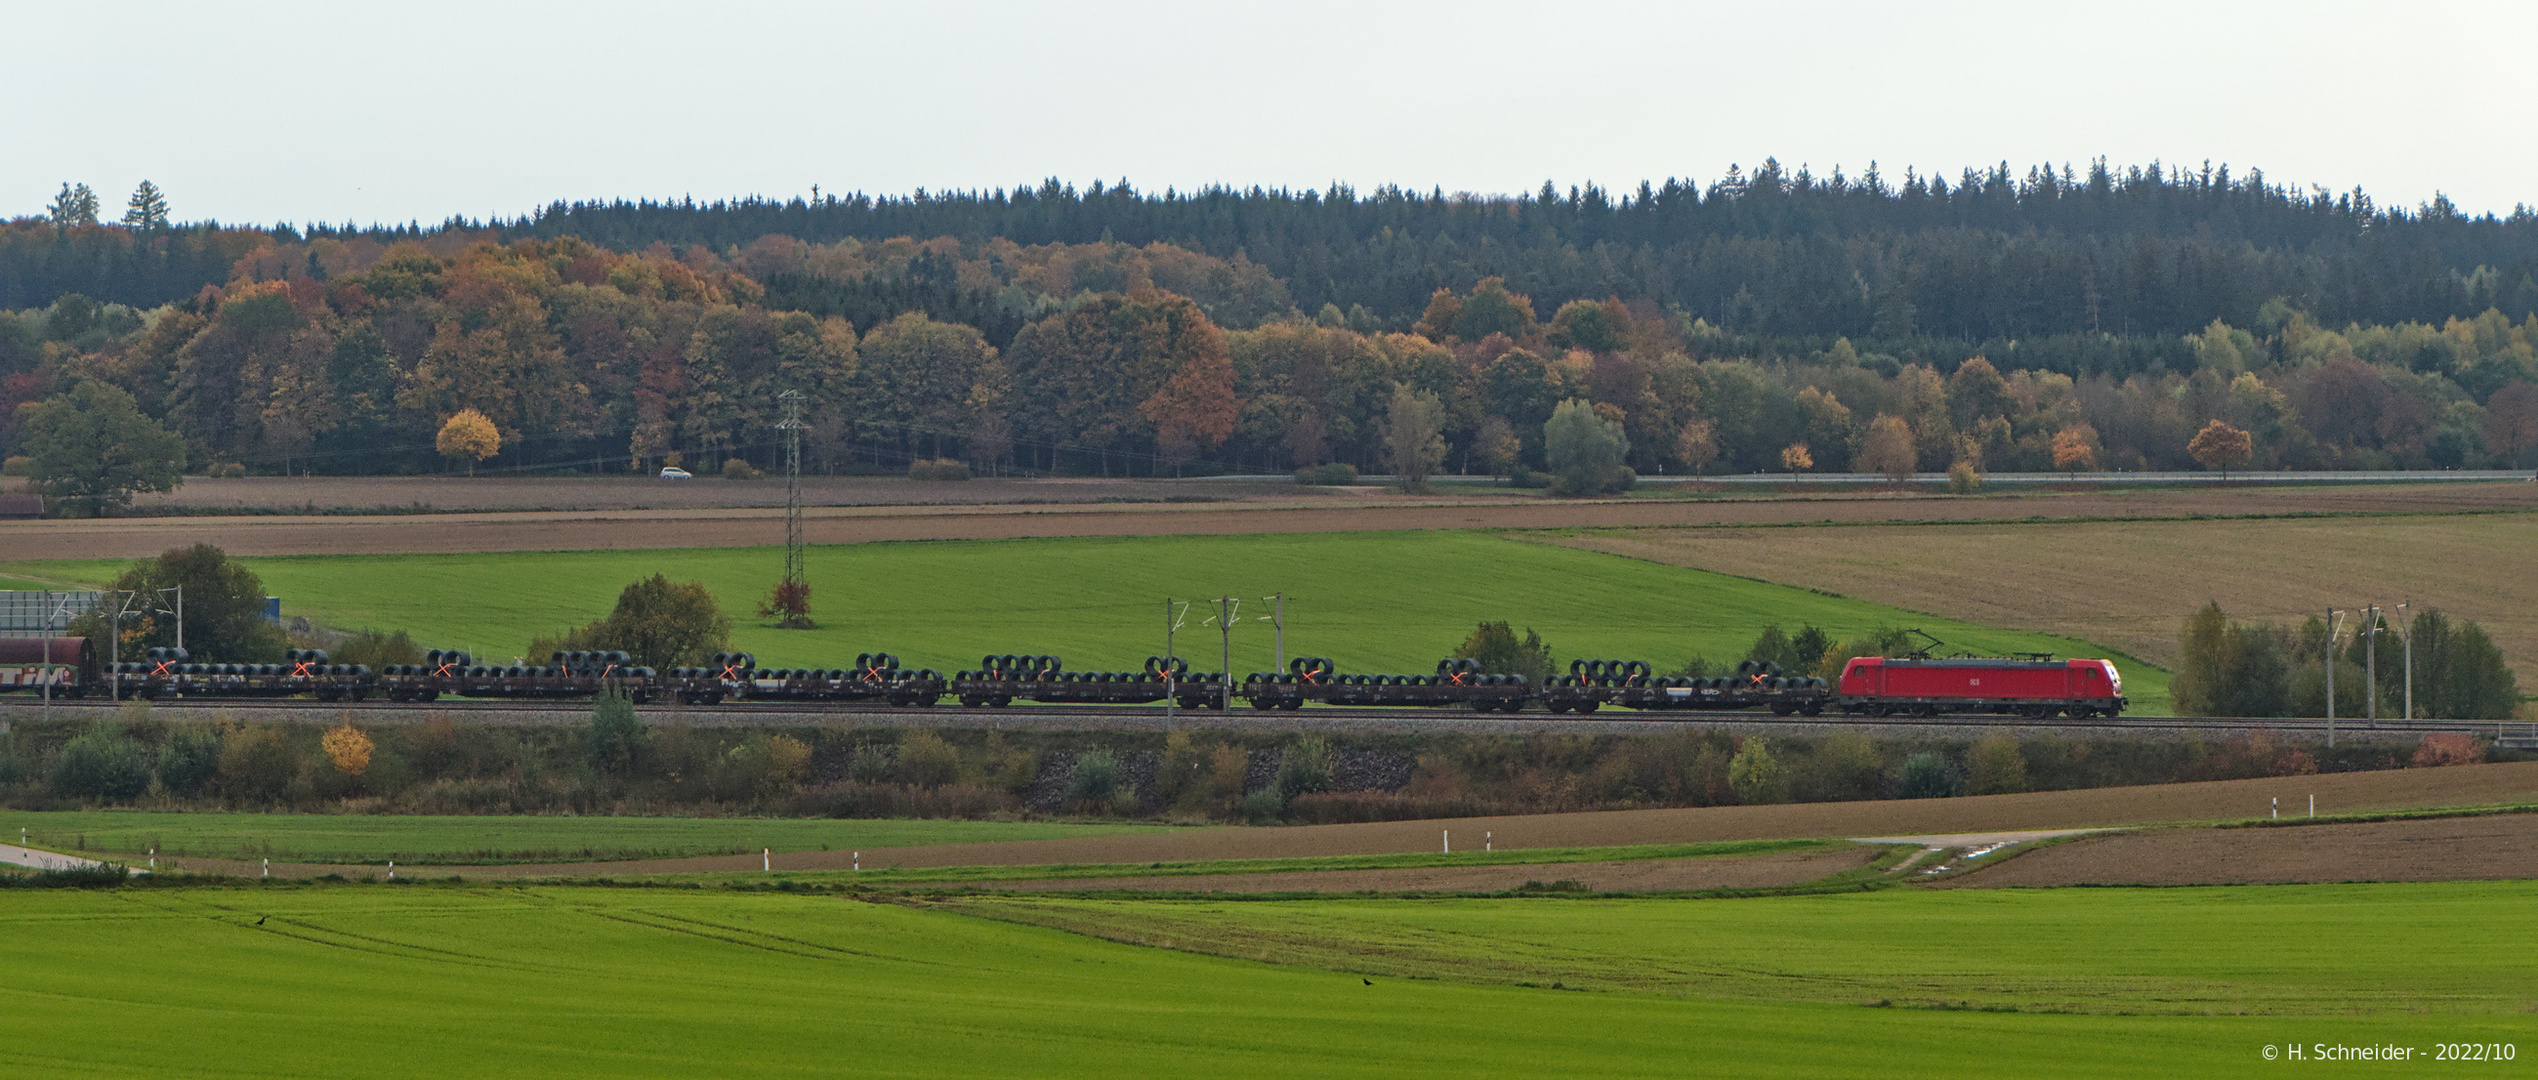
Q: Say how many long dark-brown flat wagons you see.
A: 6